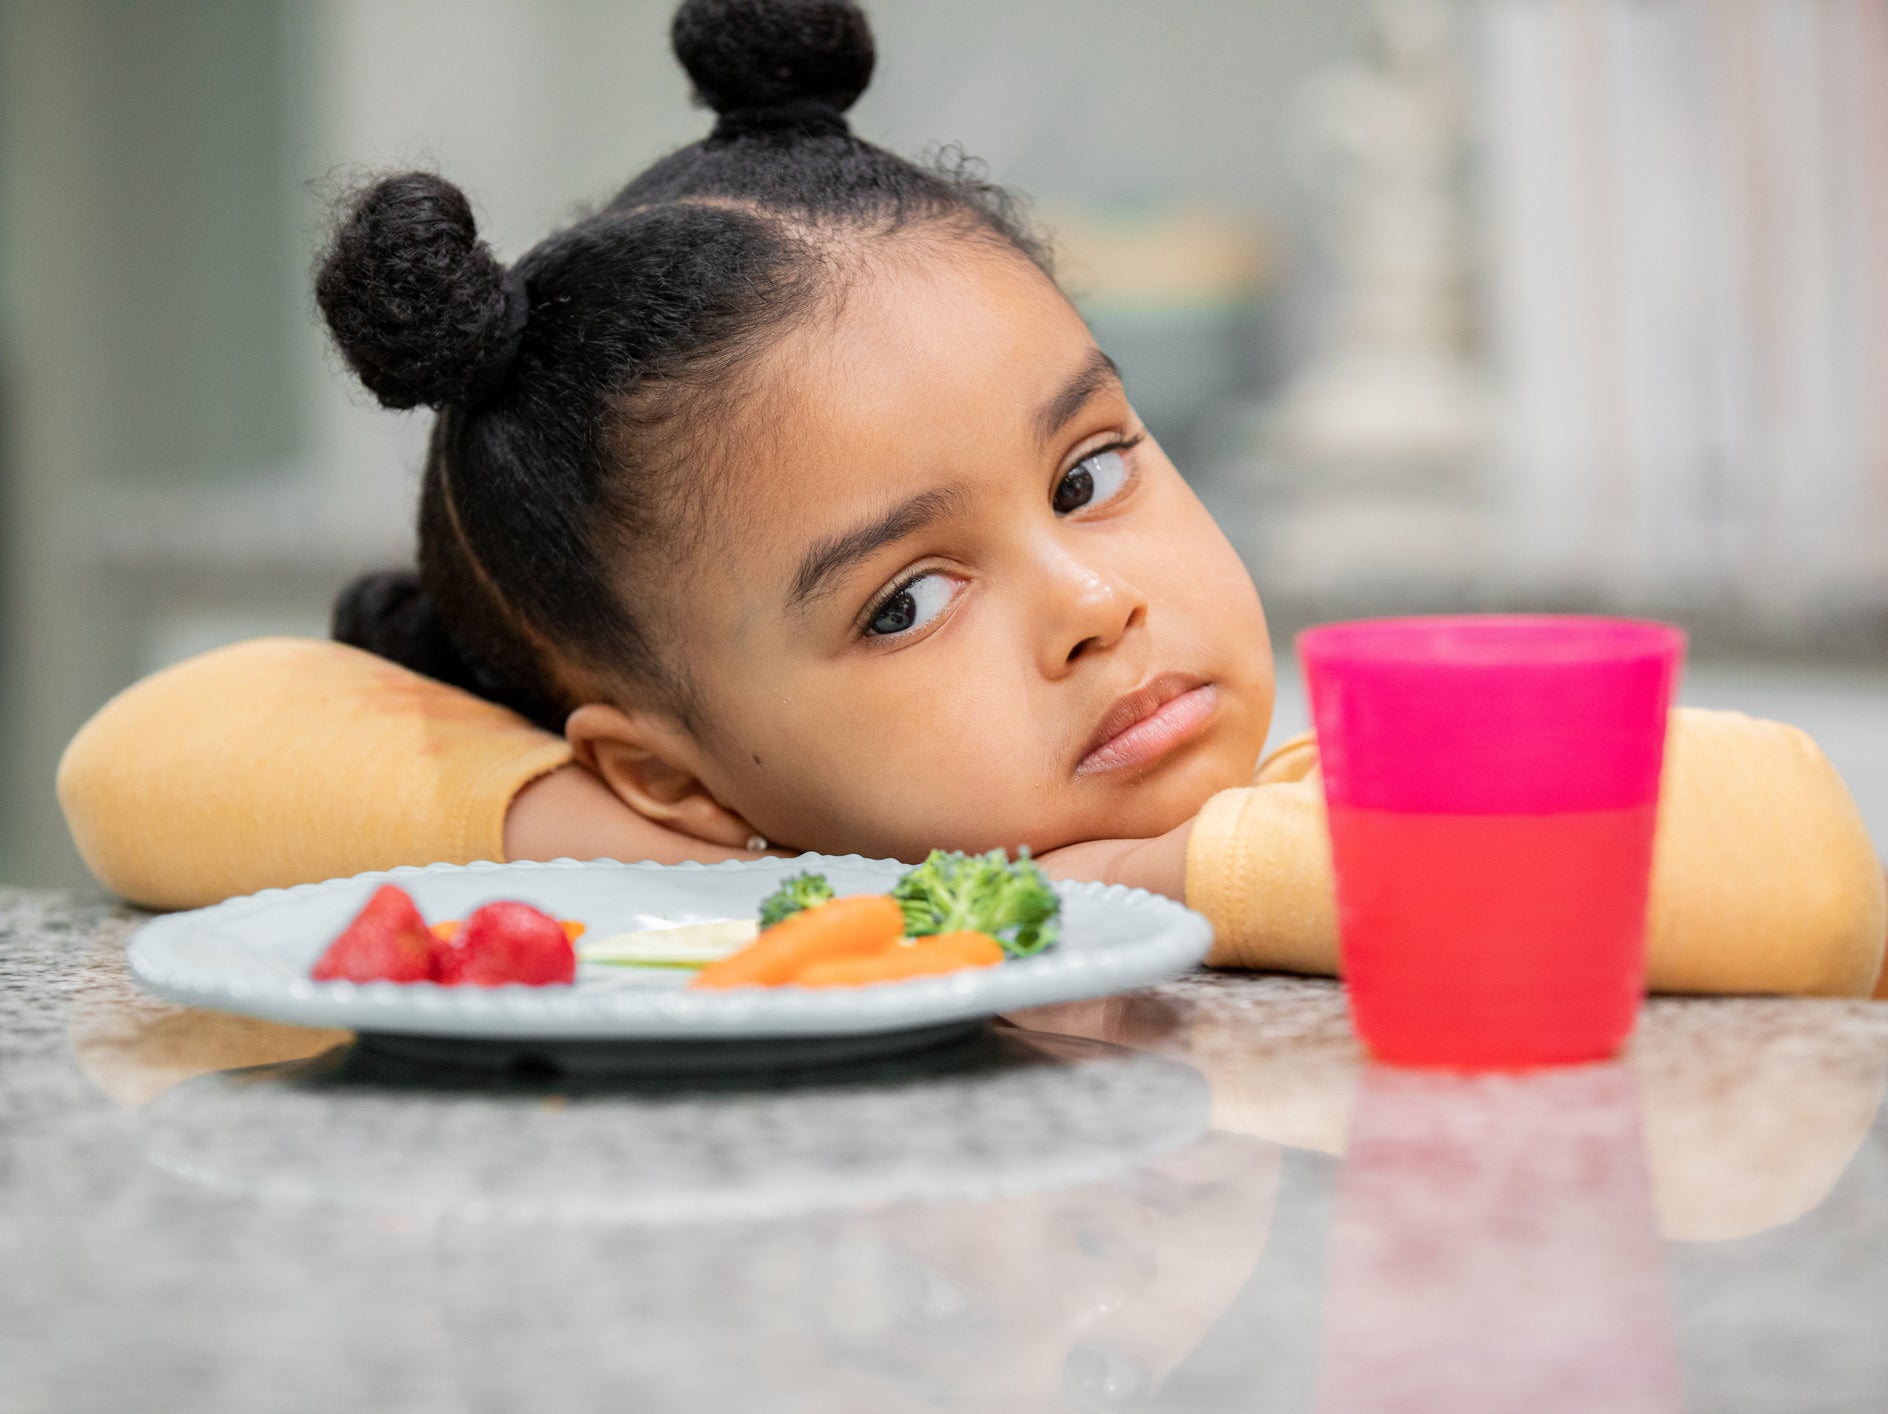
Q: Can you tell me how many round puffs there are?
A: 3